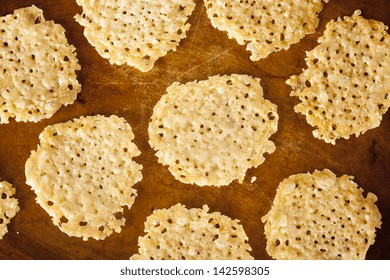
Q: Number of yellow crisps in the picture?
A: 9